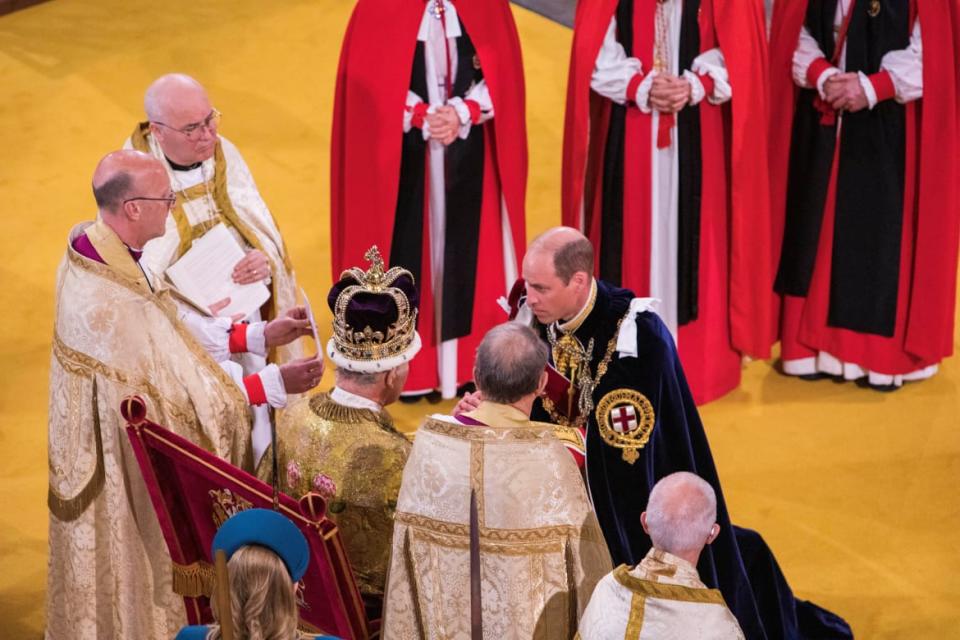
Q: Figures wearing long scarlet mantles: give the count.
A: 3